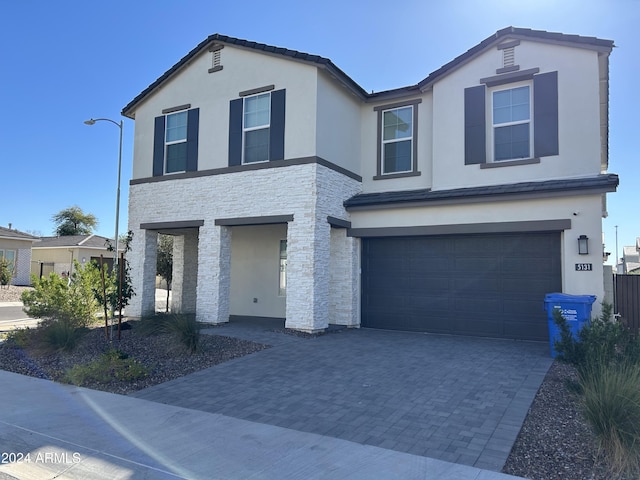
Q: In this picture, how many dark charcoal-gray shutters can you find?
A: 6